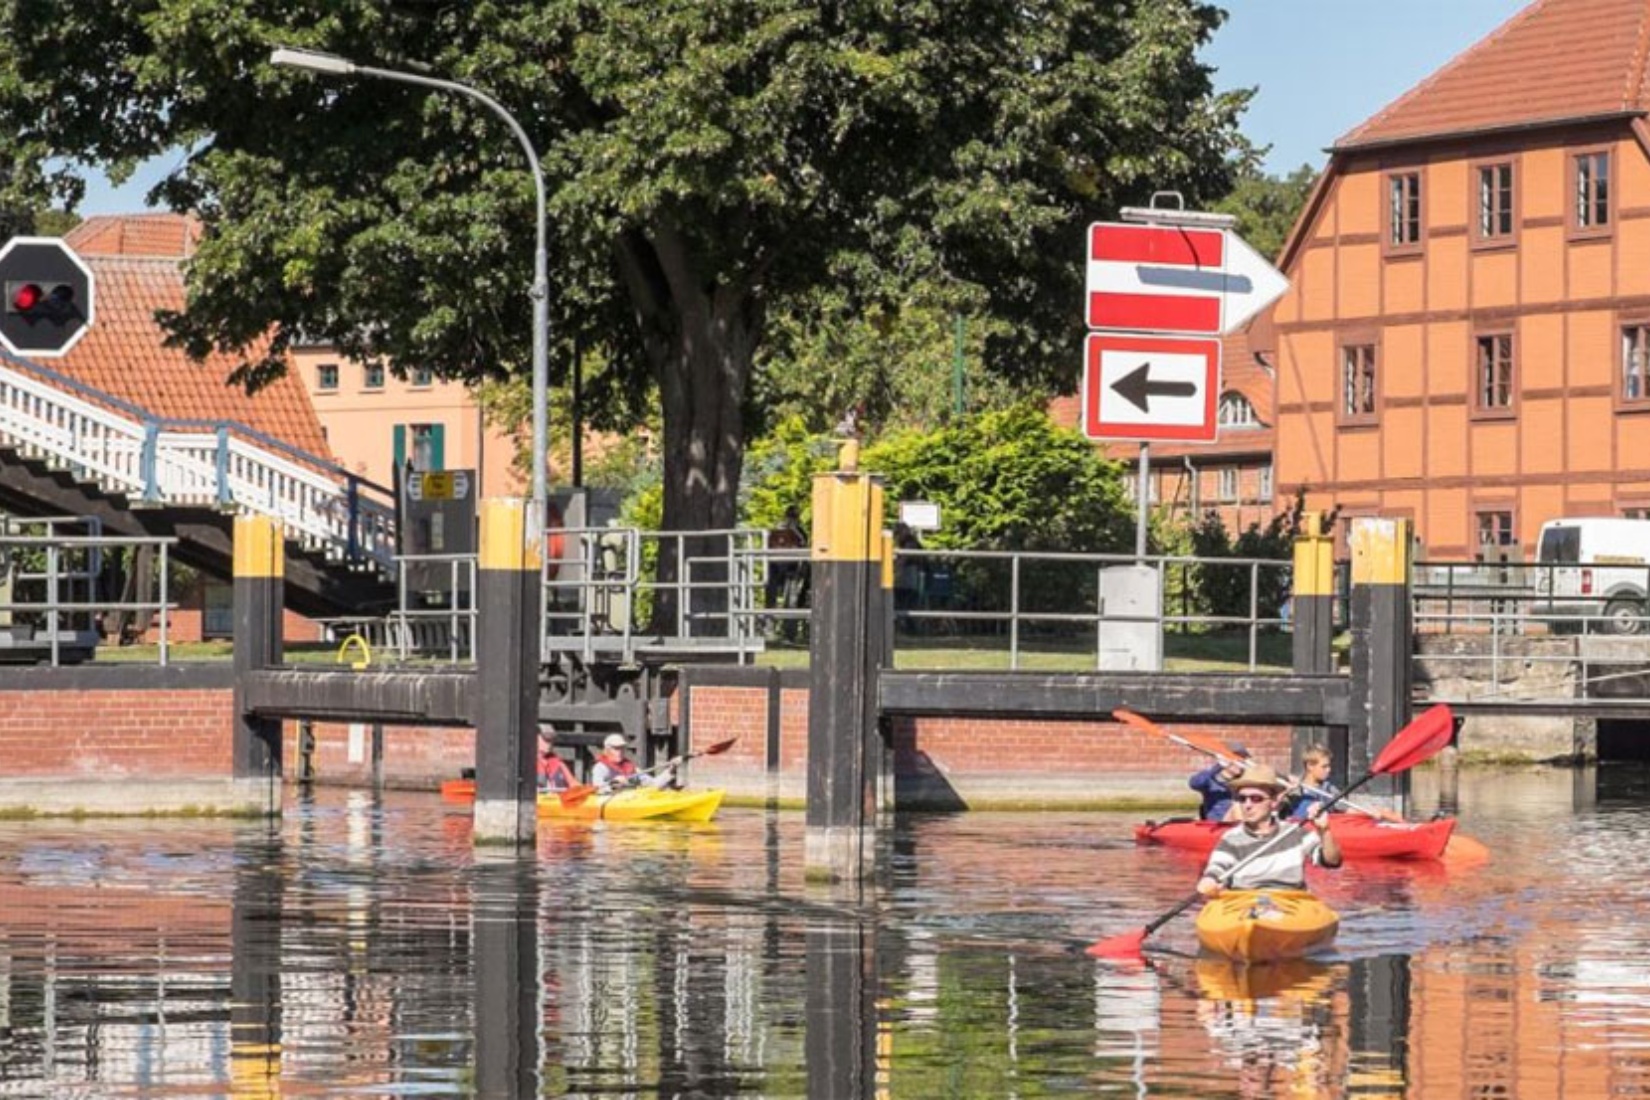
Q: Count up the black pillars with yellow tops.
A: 6